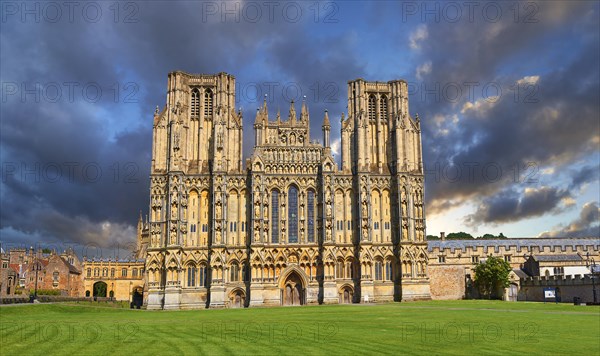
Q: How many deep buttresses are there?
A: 6